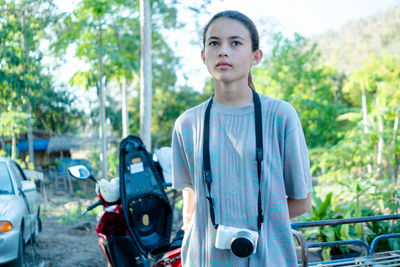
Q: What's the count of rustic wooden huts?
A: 1